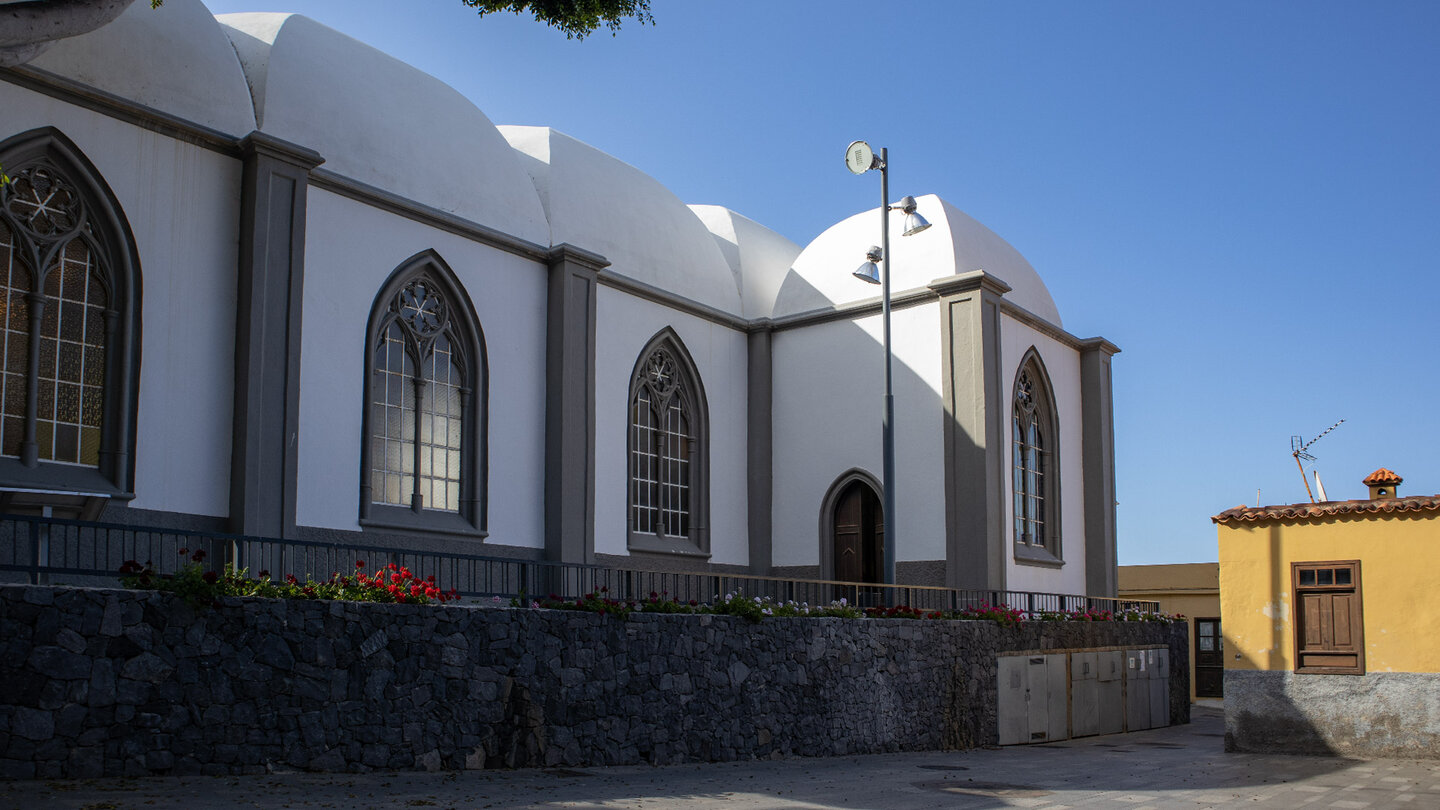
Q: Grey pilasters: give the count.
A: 5